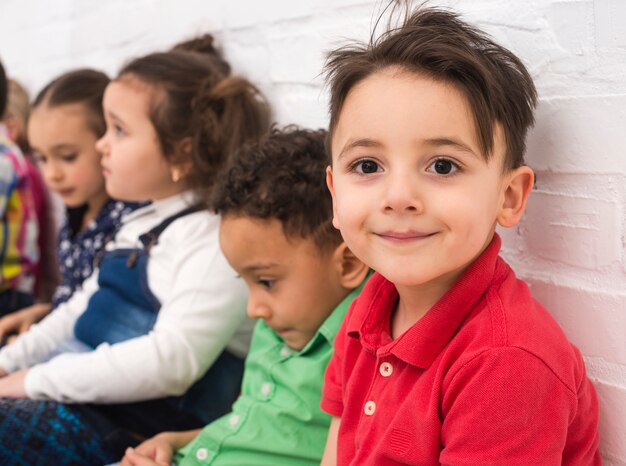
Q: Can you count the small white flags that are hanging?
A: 0